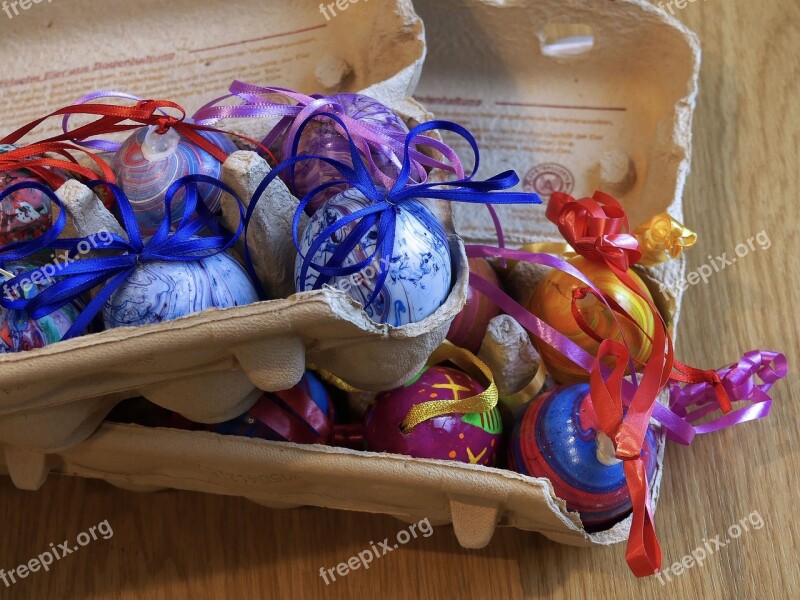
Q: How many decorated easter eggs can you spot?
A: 11